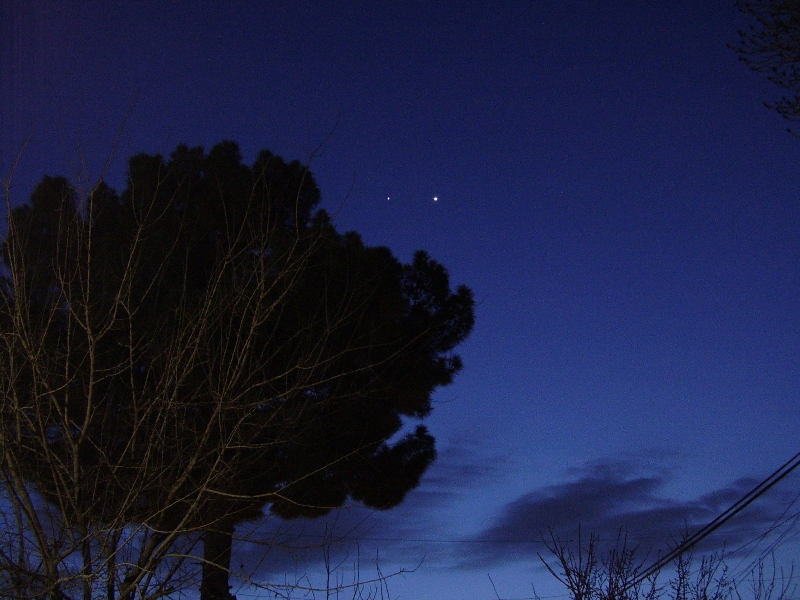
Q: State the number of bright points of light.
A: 2